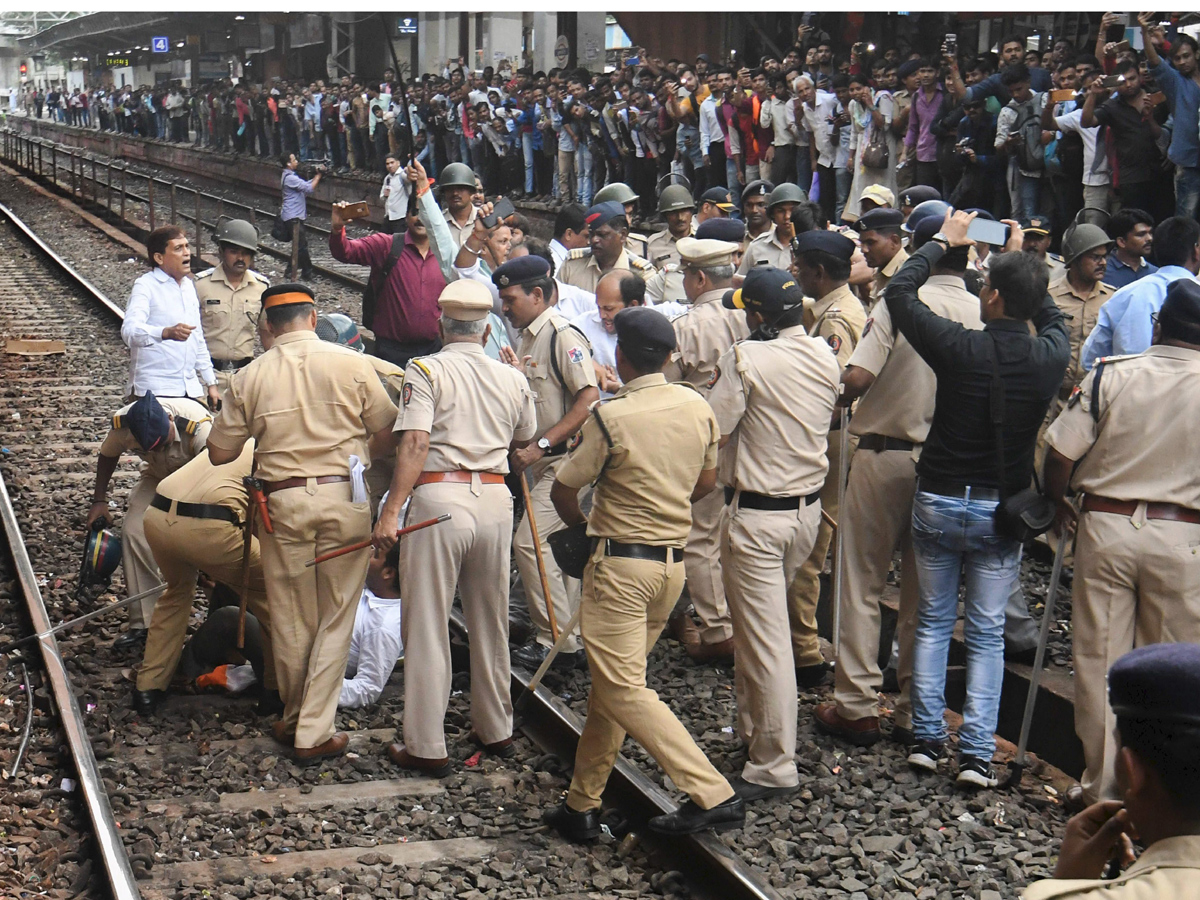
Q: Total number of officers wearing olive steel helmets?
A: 6